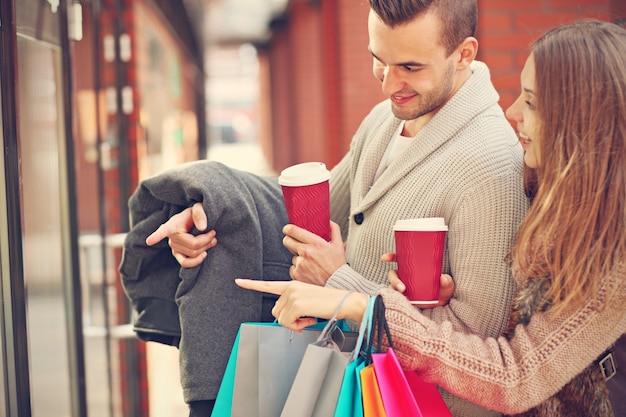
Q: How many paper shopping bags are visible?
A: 6